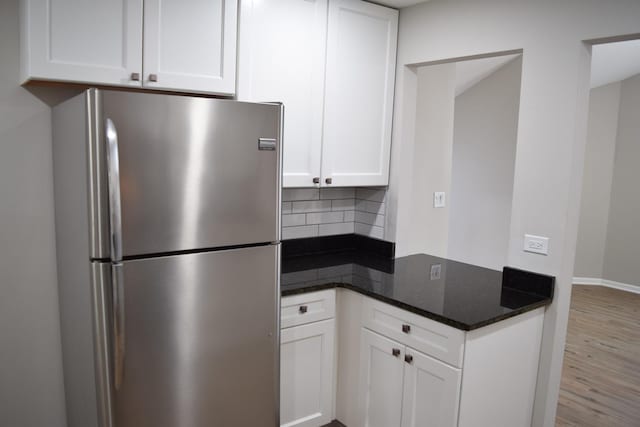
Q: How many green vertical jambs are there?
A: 0